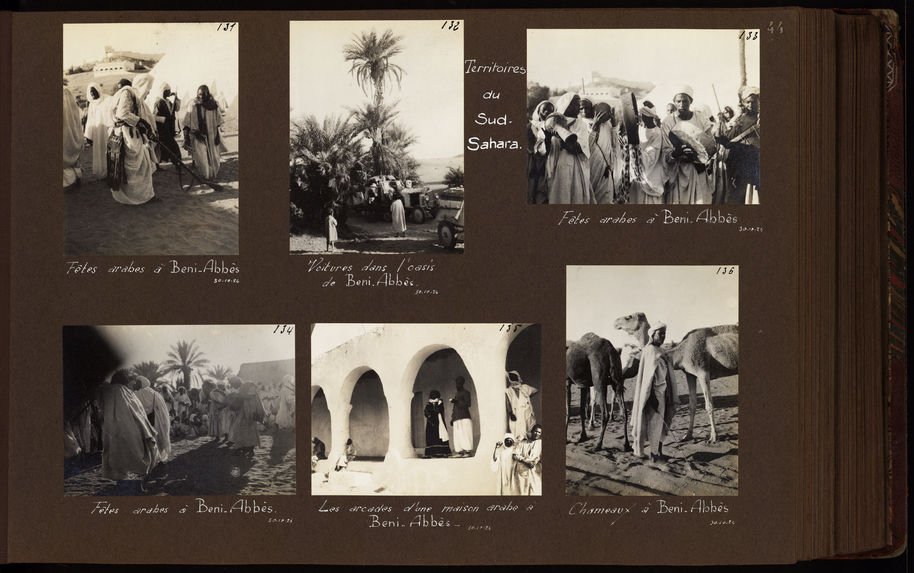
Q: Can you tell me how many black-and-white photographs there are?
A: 6